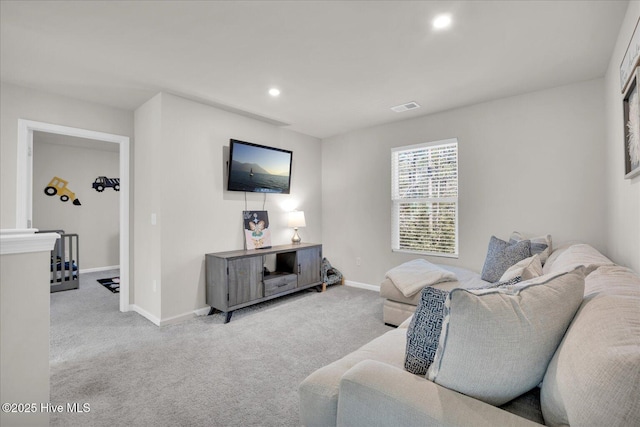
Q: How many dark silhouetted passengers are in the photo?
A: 0